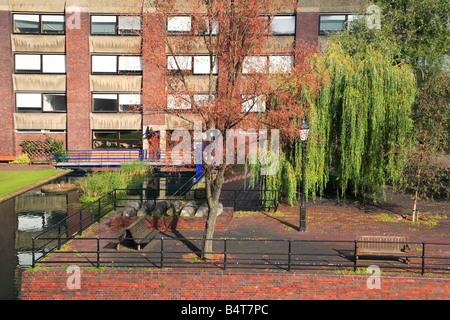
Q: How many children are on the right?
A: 0